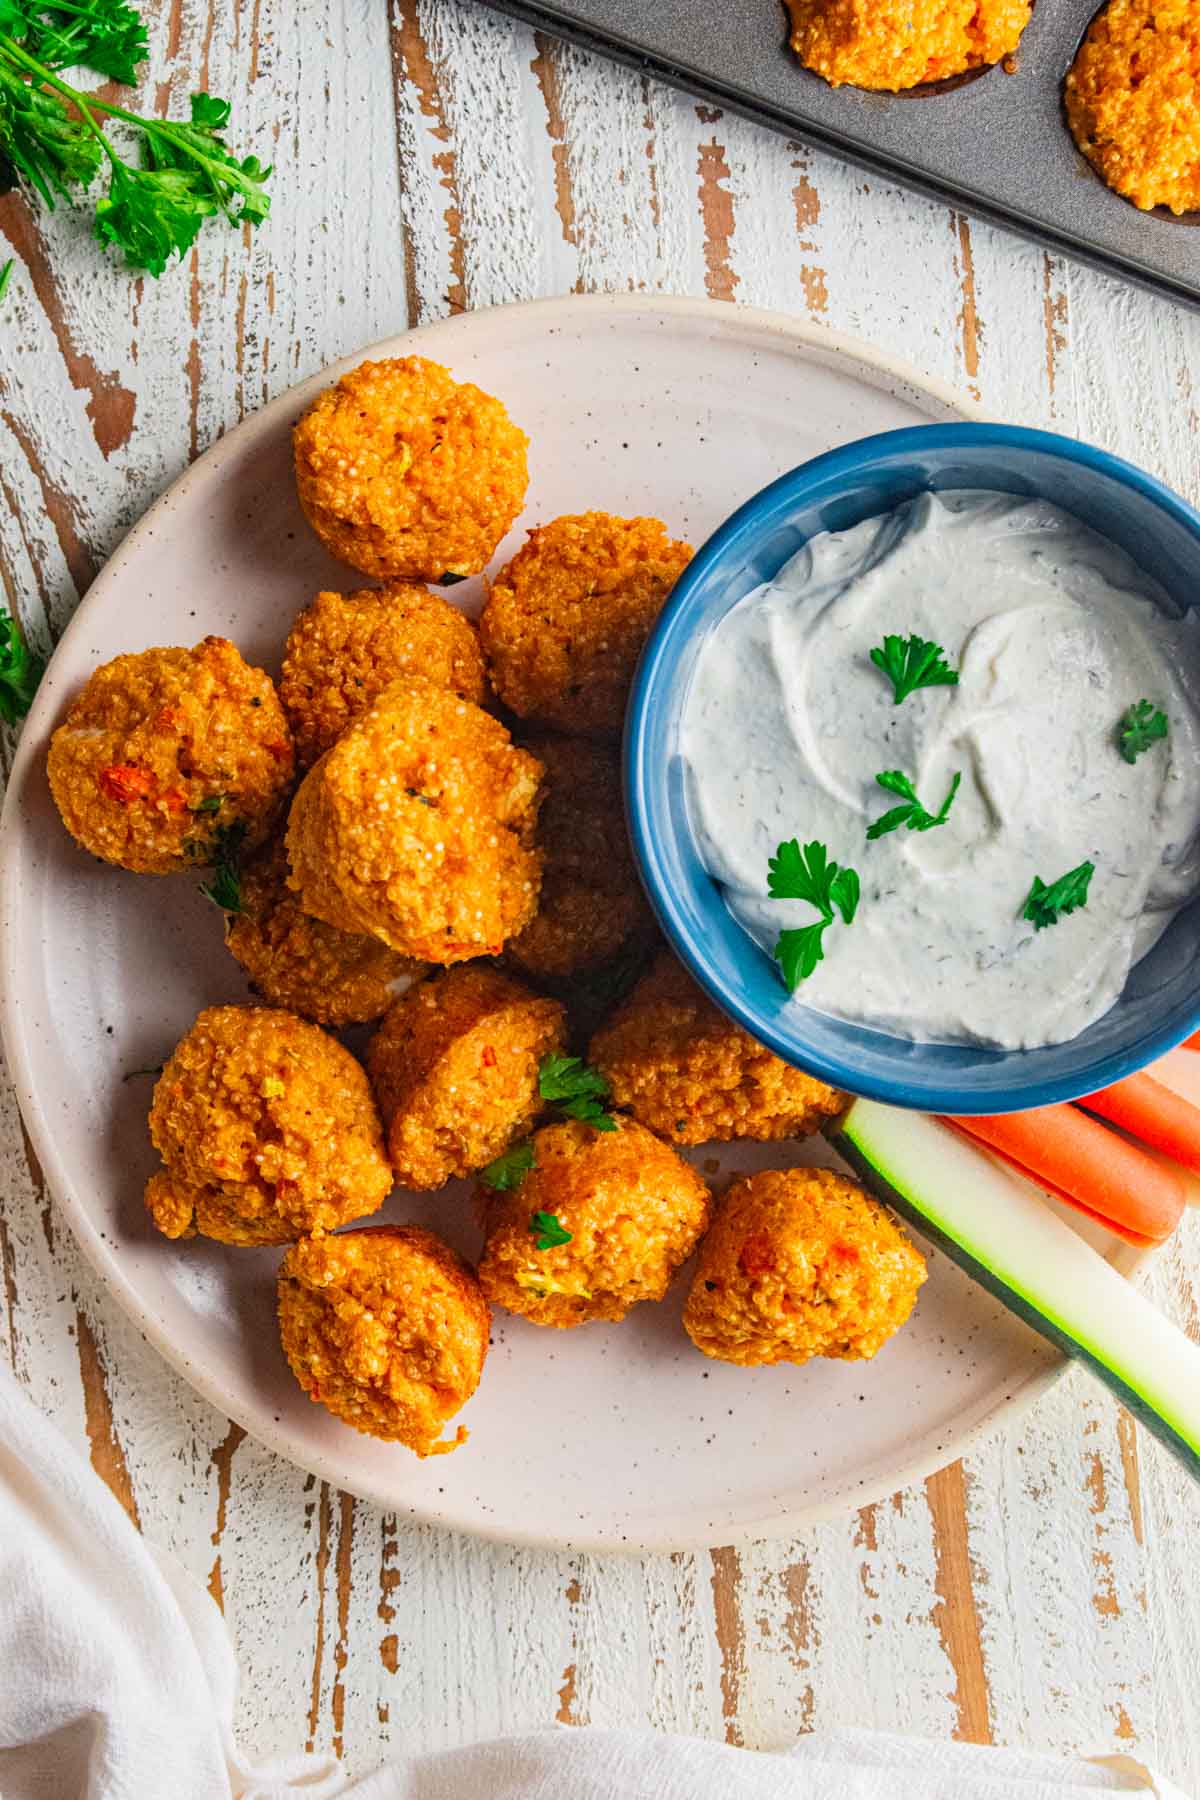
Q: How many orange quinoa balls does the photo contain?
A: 15